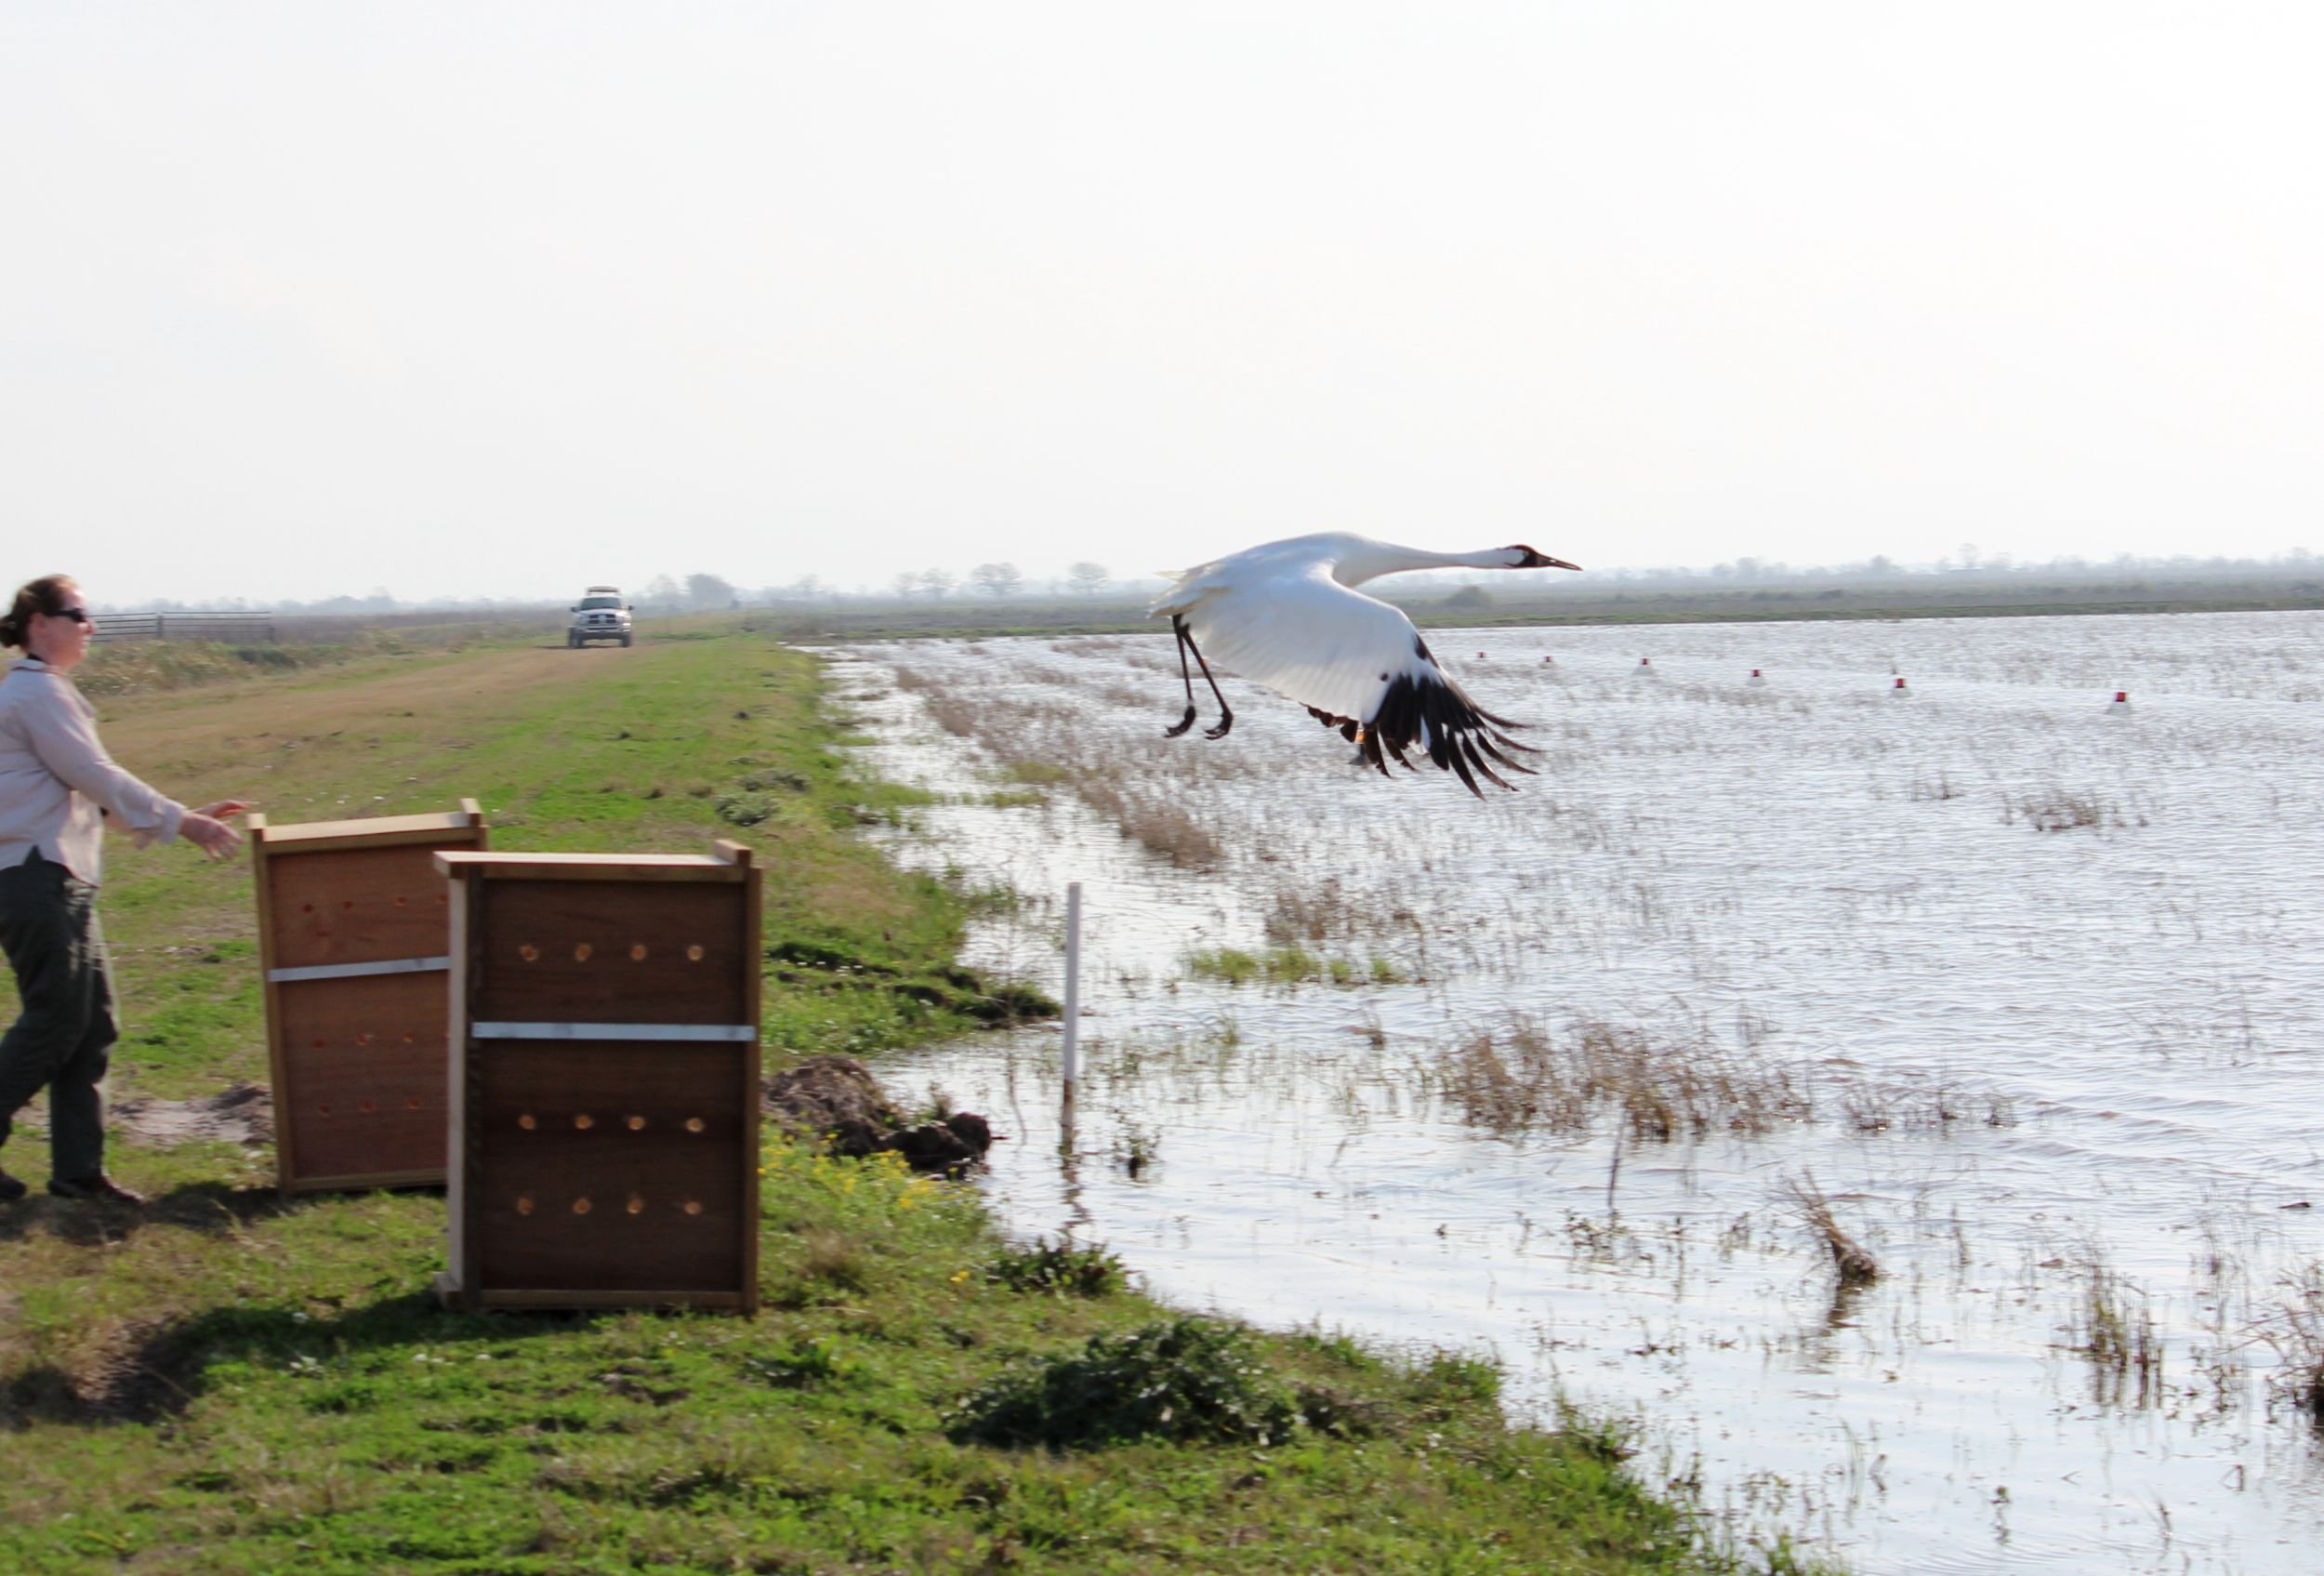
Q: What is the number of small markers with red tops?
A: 6